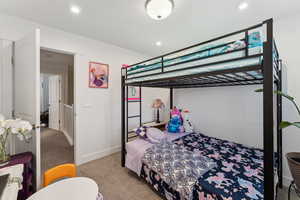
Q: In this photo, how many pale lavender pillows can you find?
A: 1